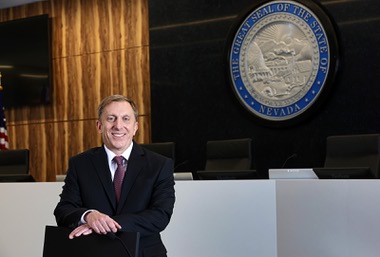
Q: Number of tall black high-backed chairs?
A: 4